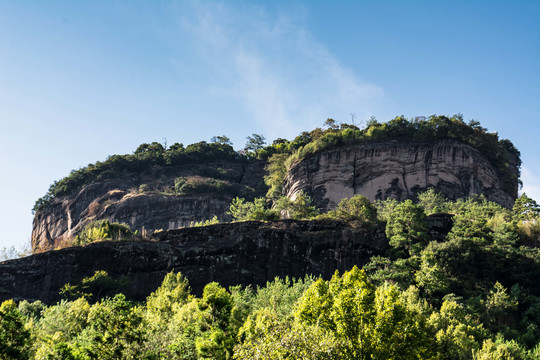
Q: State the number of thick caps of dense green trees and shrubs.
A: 2